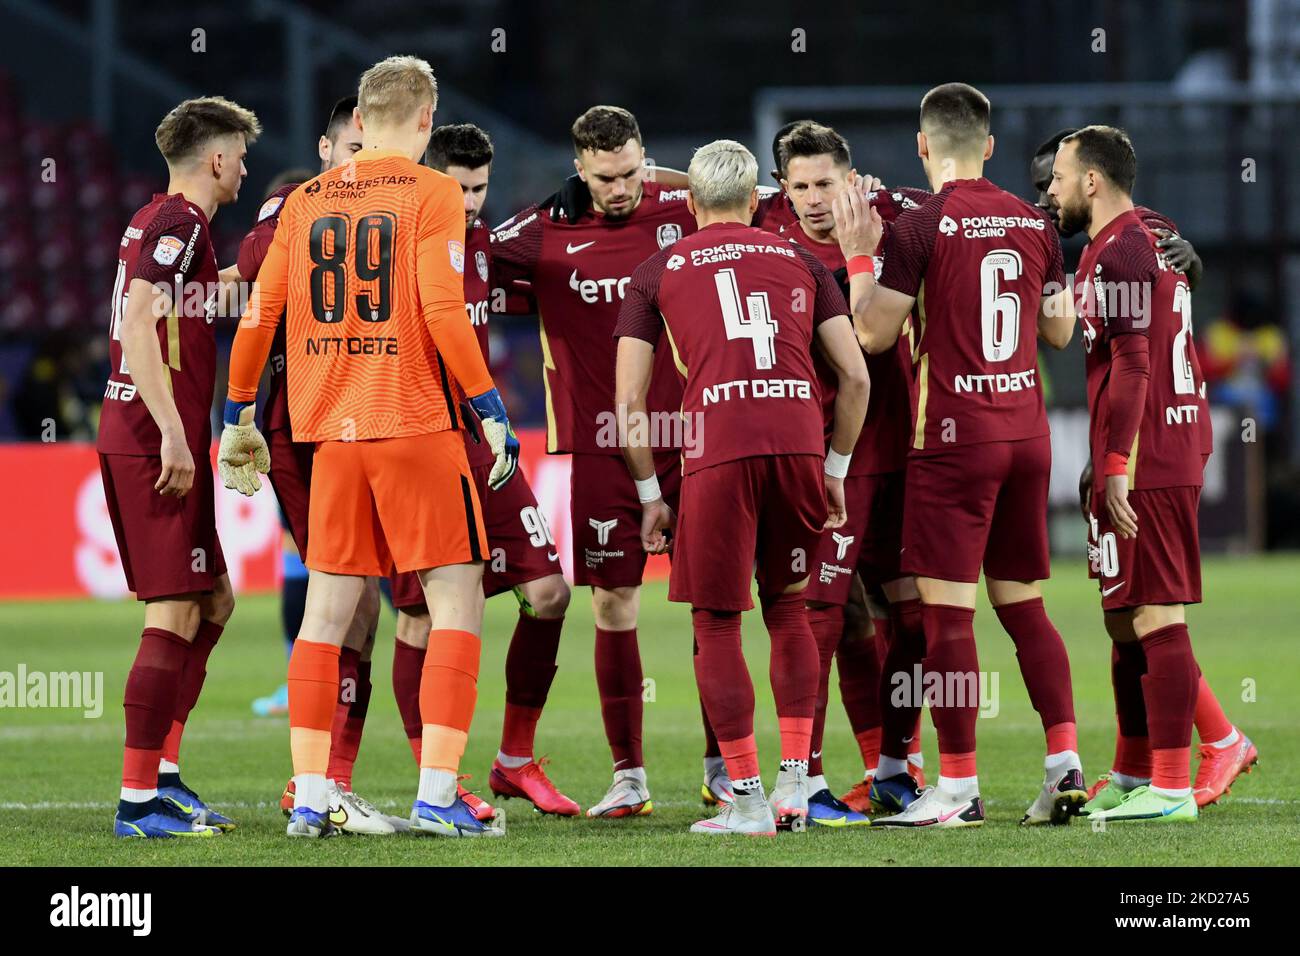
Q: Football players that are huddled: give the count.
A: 11